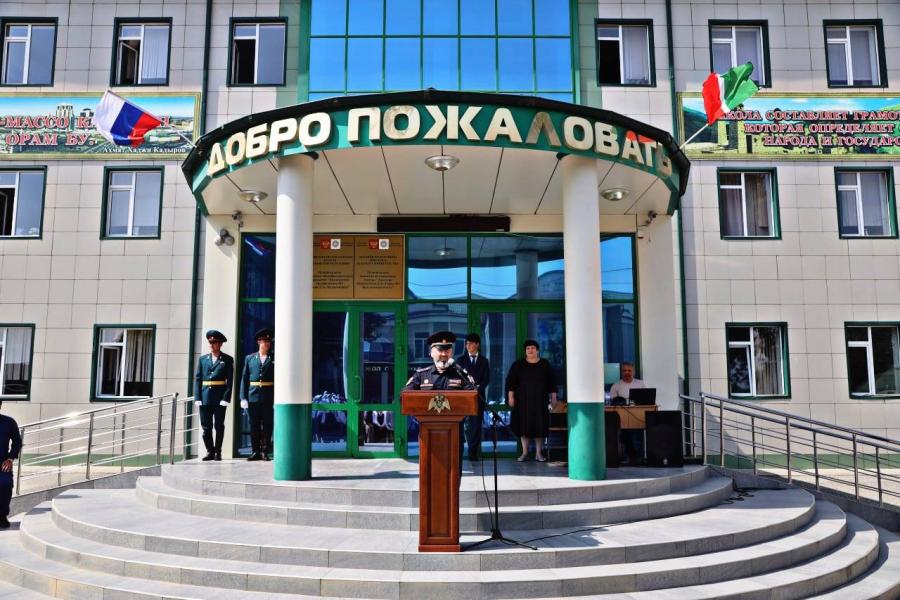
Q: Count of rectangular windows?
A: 14